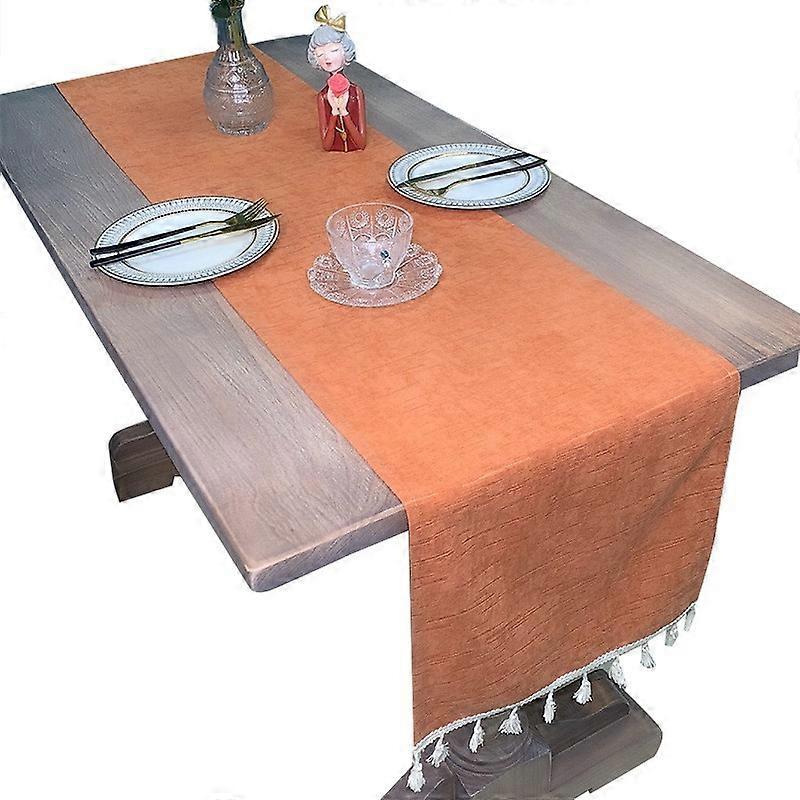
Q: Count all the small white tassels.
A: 10